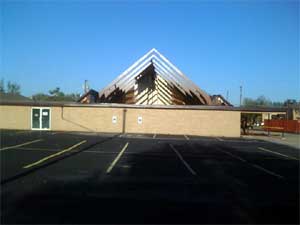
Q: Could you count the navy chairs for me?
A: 0